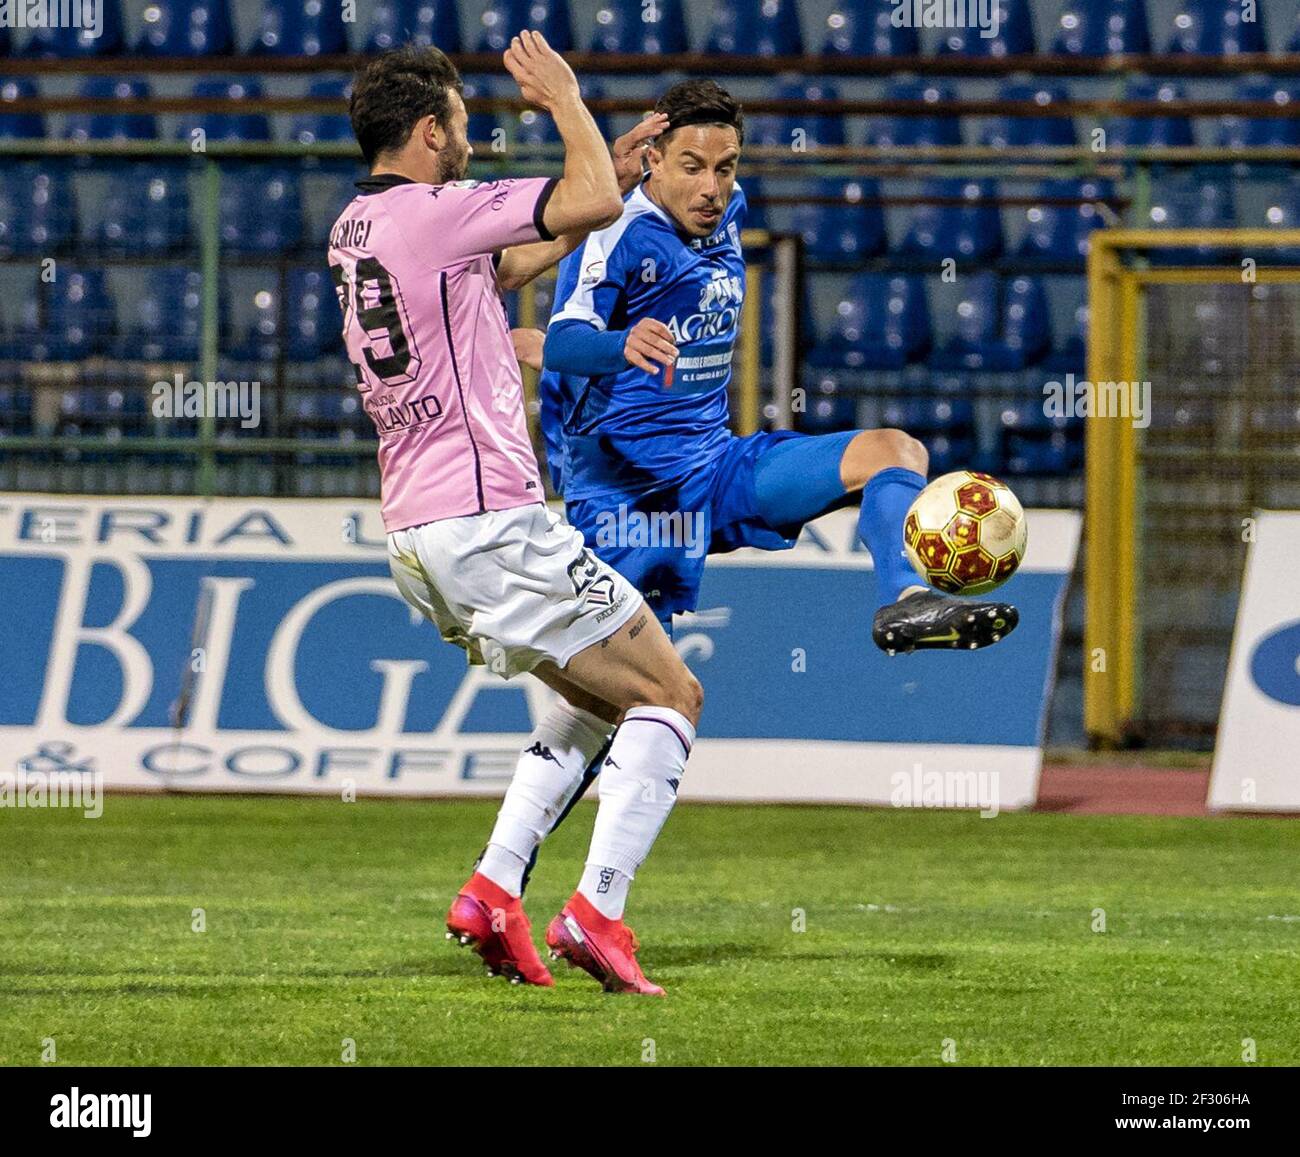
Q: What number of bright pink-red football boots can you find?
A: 2